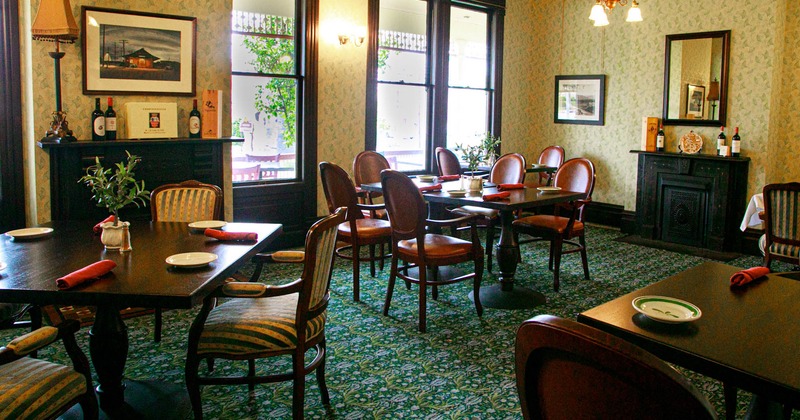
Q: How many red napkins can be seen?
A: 8